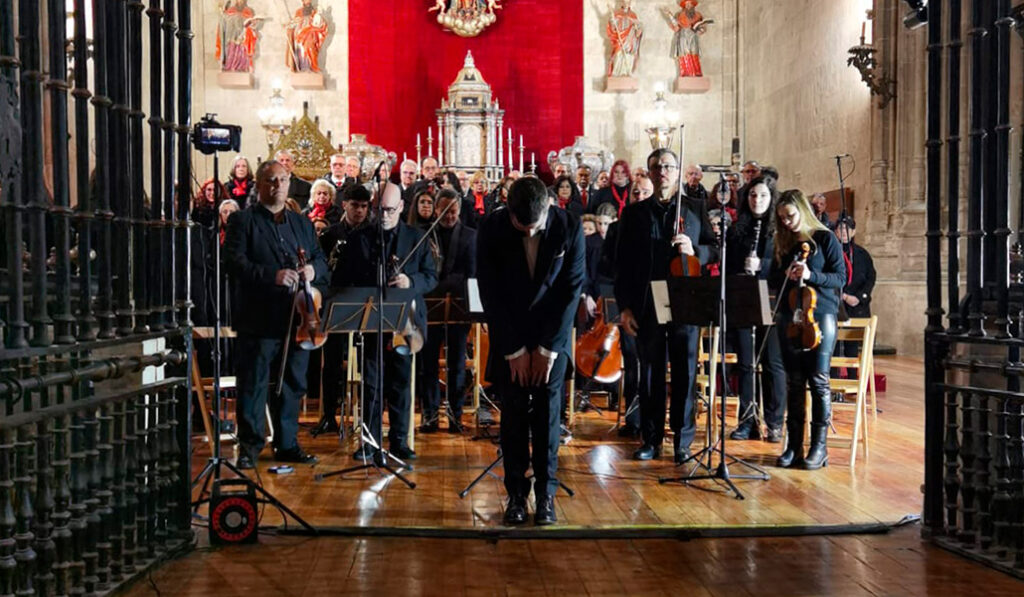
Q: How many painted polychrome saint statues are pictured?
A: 4